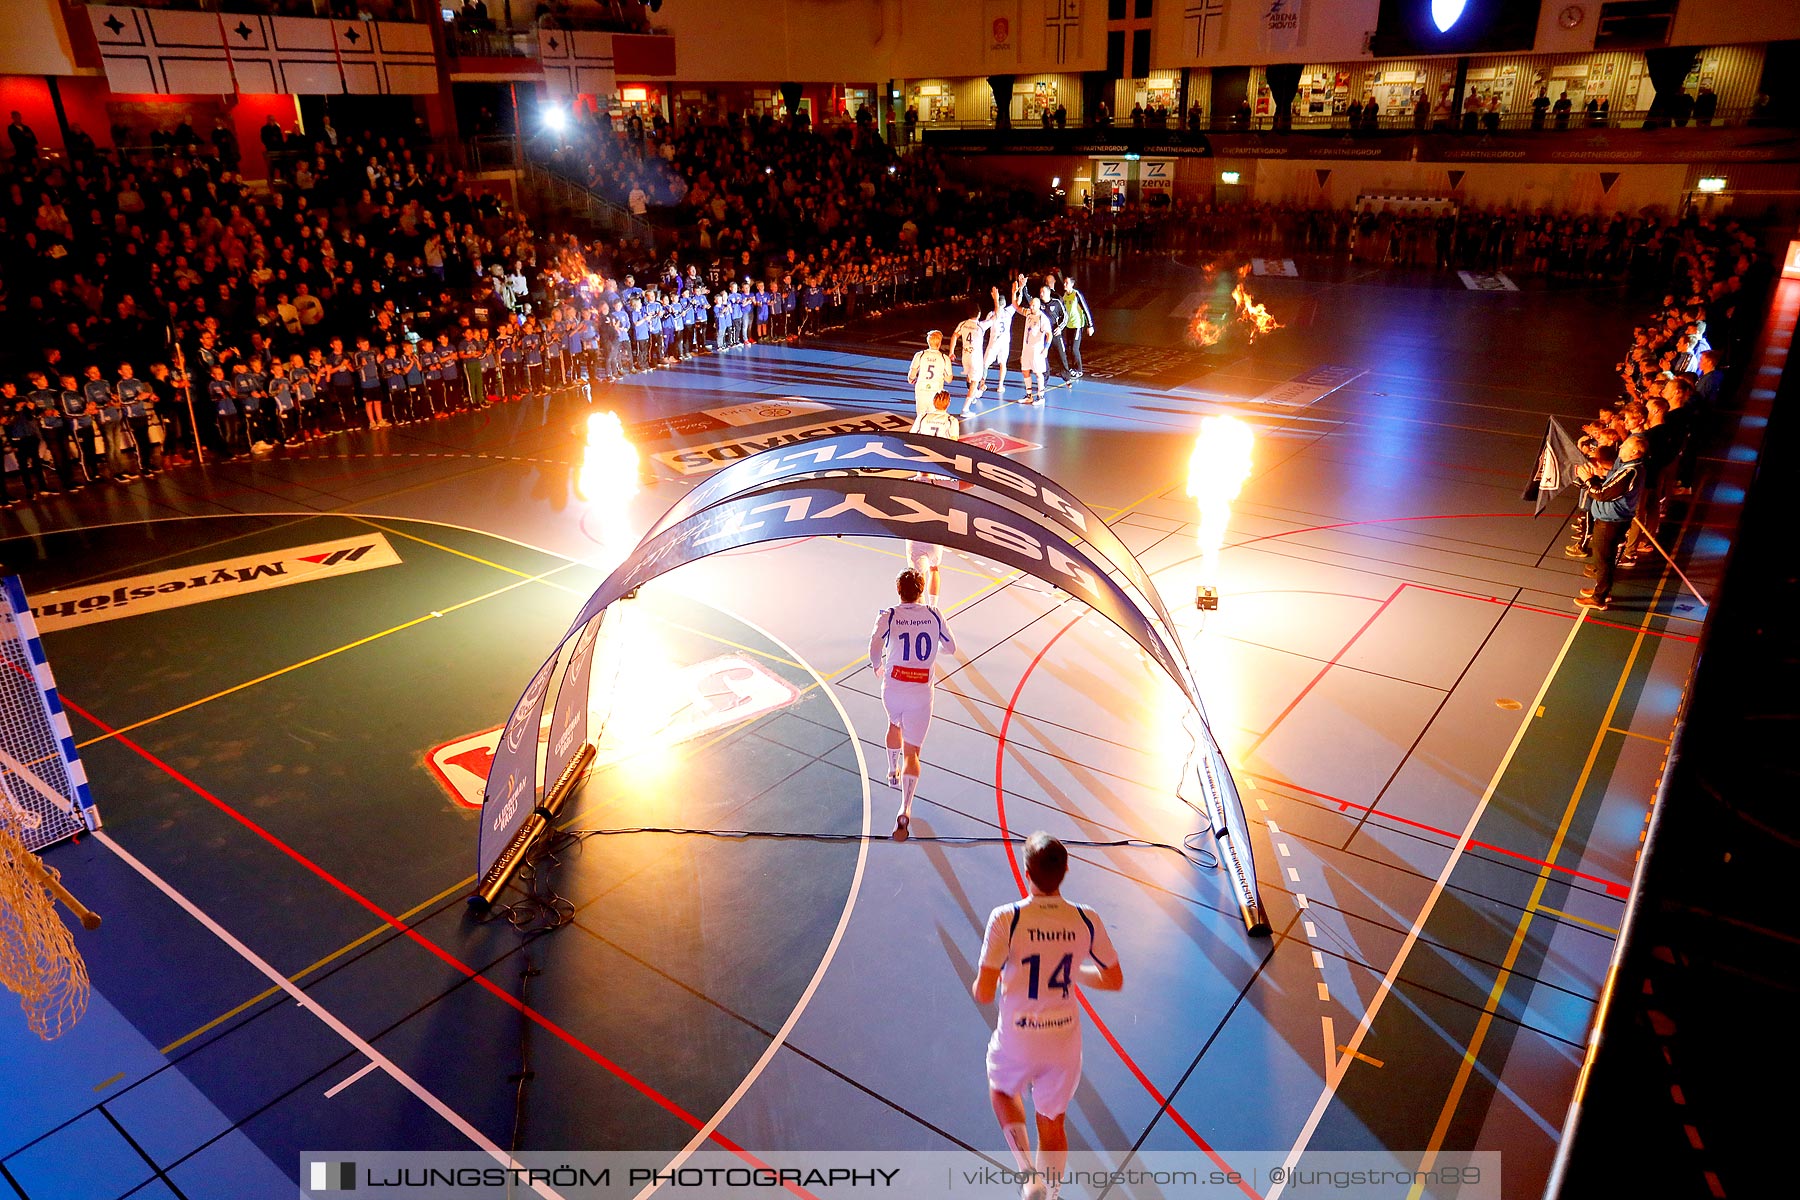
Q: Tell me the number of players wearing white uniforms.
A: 8